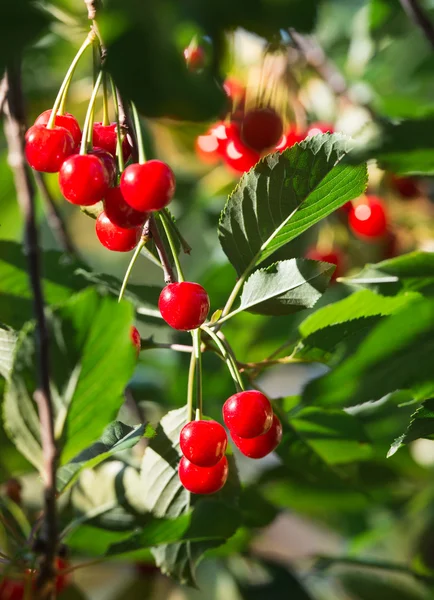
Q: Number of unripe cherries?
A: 0